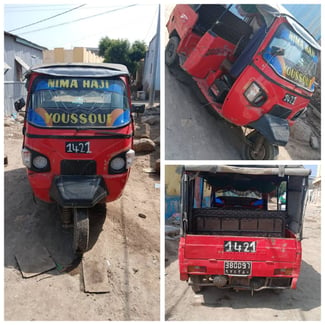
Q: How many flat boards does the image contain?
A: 2